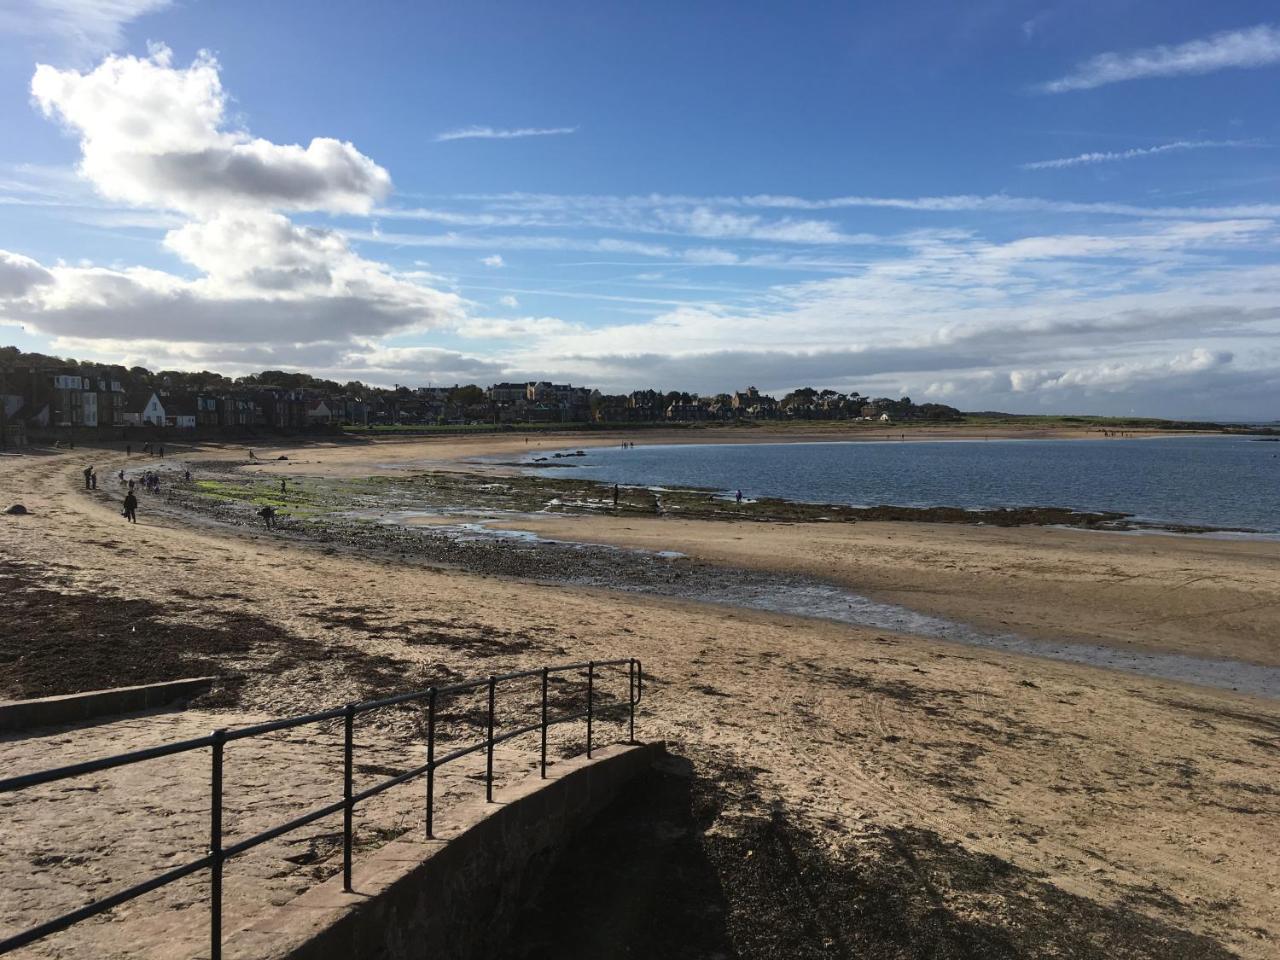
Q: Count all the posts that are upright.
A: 7